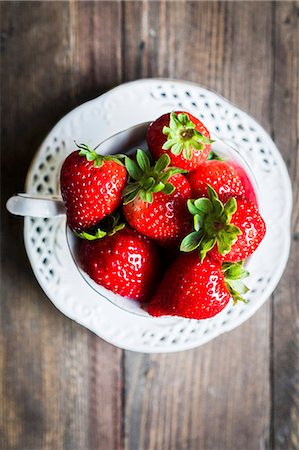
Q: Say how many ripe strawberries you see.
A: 7